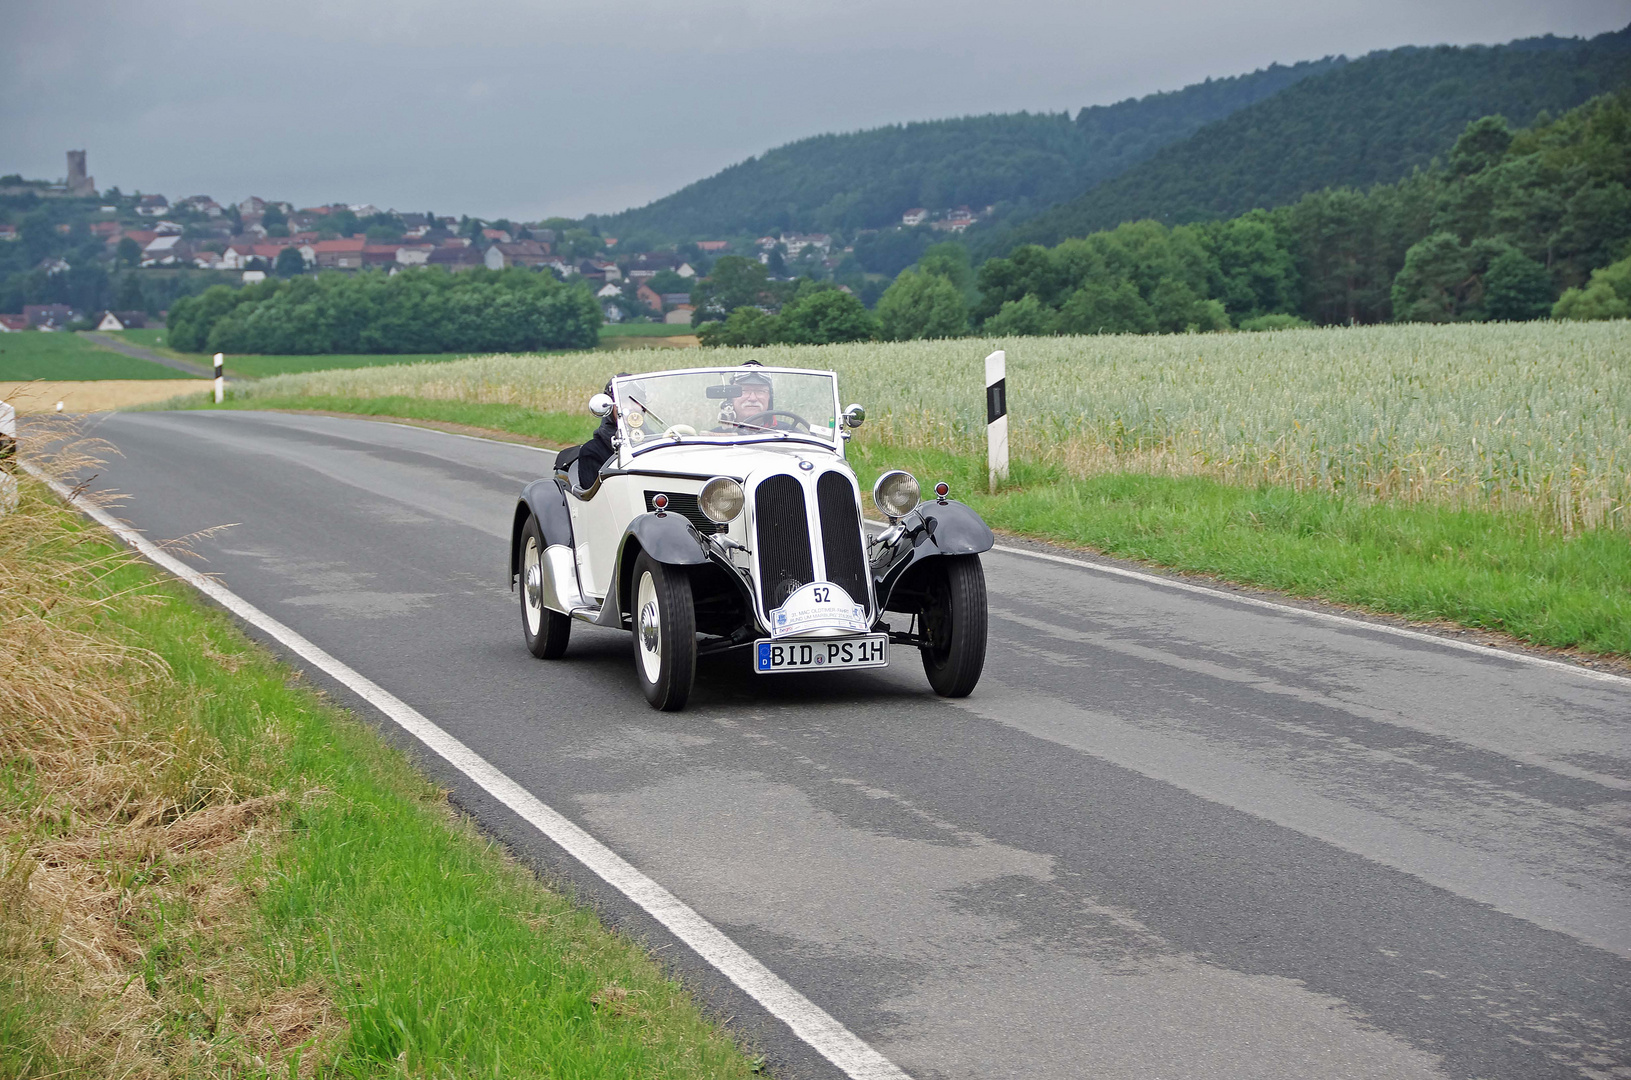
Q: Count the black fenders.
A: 3